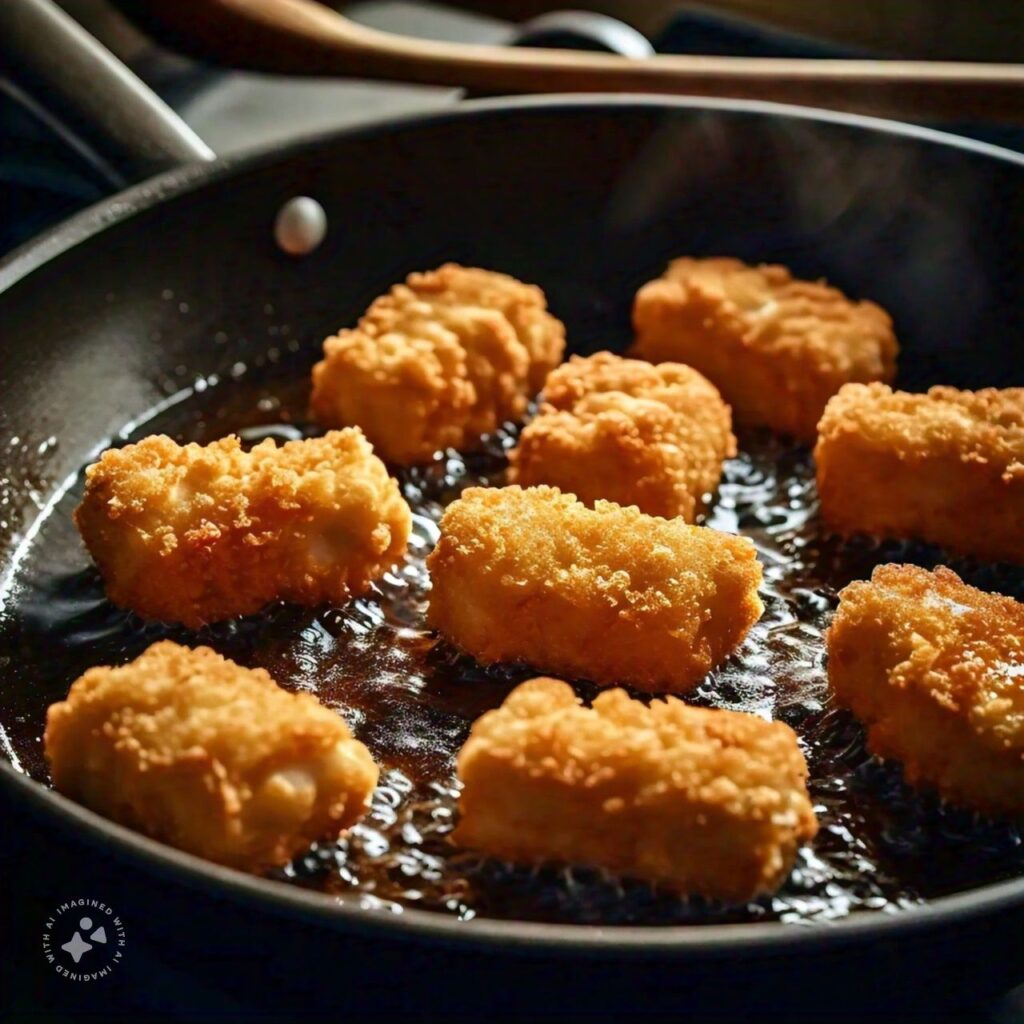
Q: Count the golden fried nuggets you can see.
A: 9